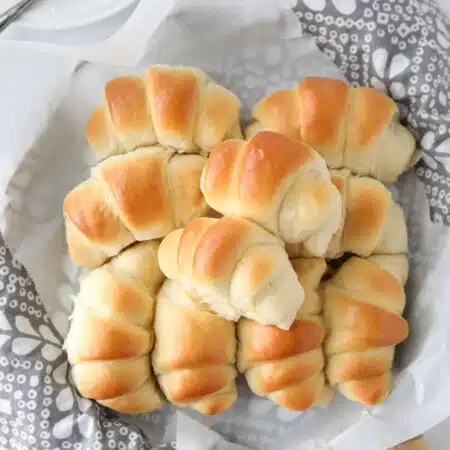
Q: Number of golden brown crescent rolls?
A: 10